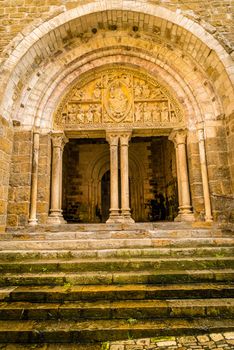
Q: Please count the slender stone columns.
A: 6